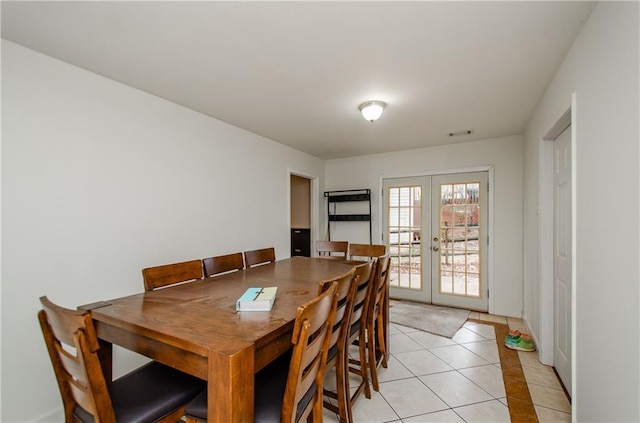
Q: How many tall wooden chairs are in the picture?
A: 10